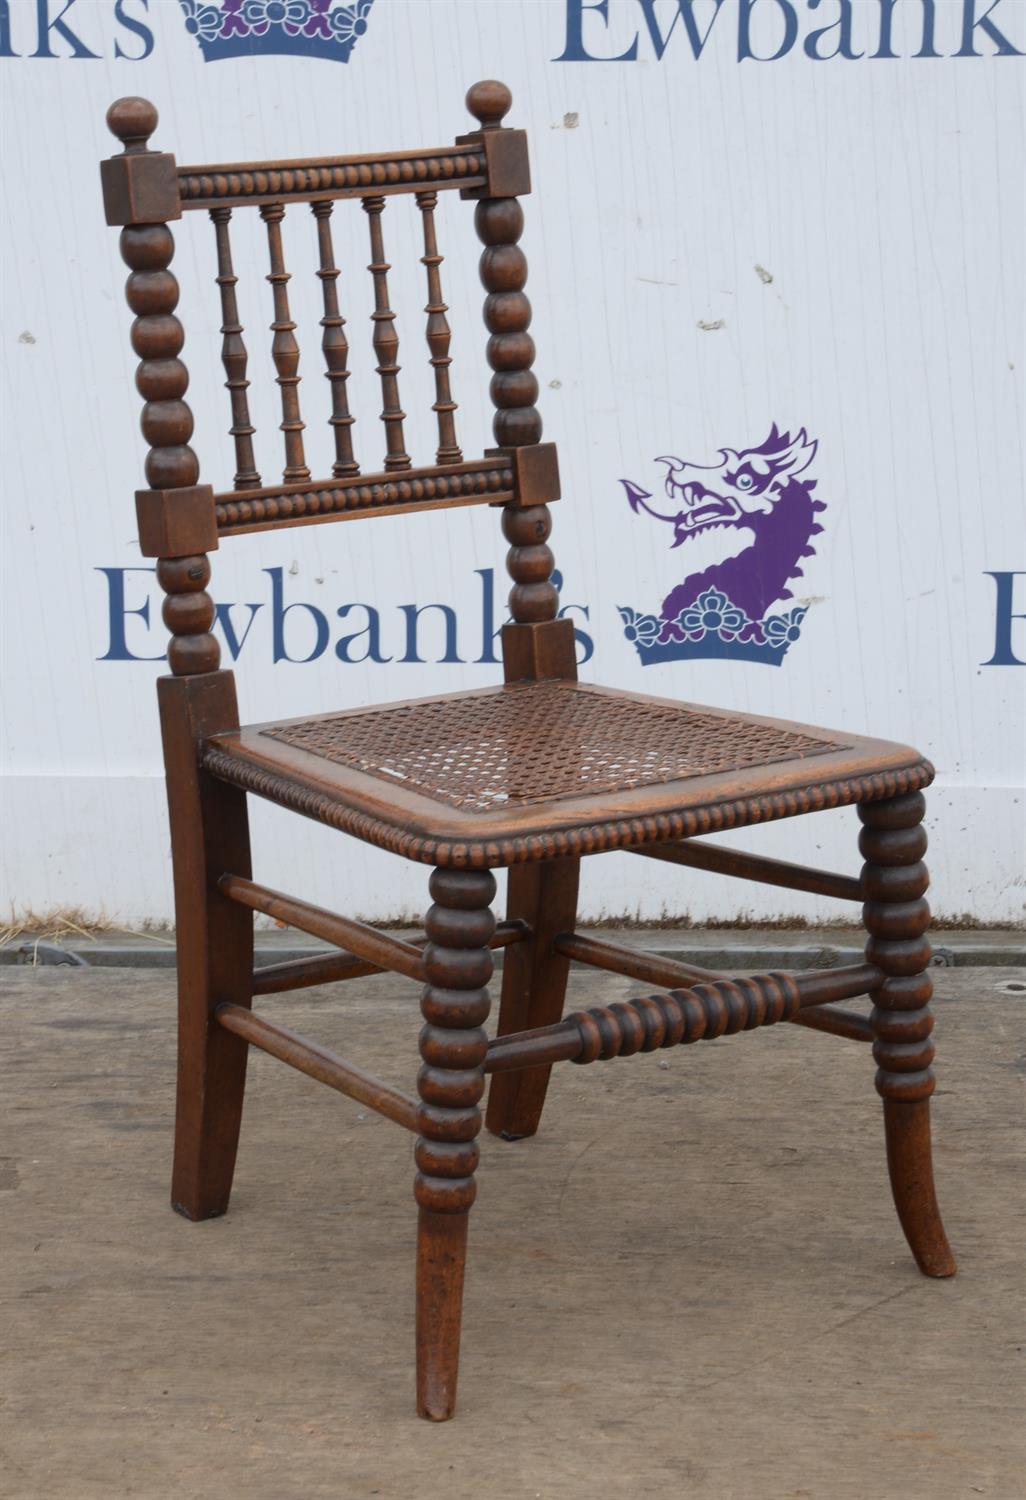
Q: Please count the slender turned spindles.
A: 5